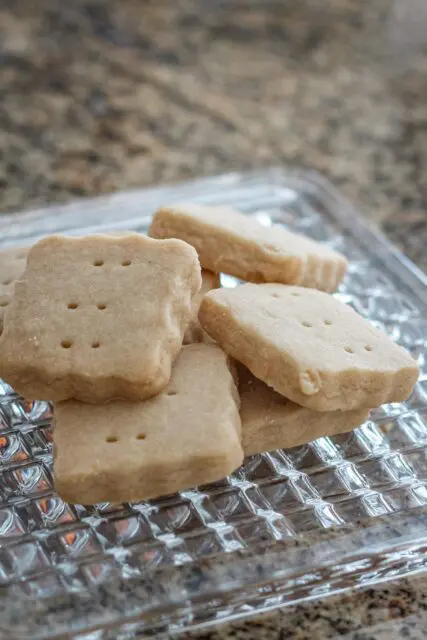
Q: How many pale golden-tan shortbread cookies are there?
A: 7